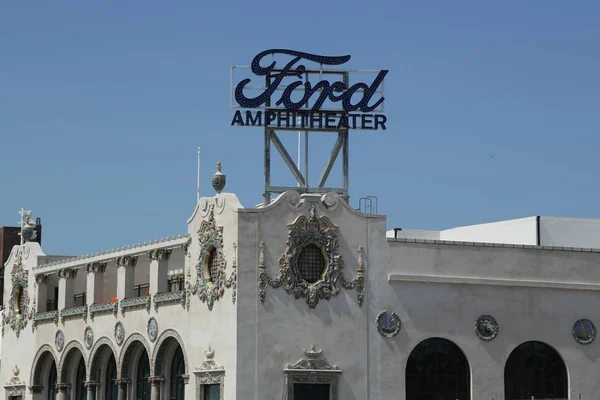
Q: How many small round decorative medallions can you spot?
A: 7